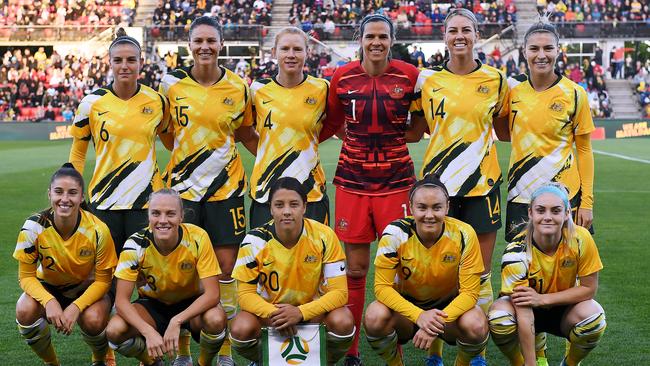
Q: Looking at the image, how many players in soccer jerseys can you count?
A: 11